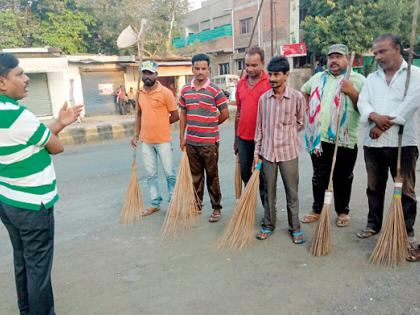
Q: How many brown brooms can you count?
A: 6